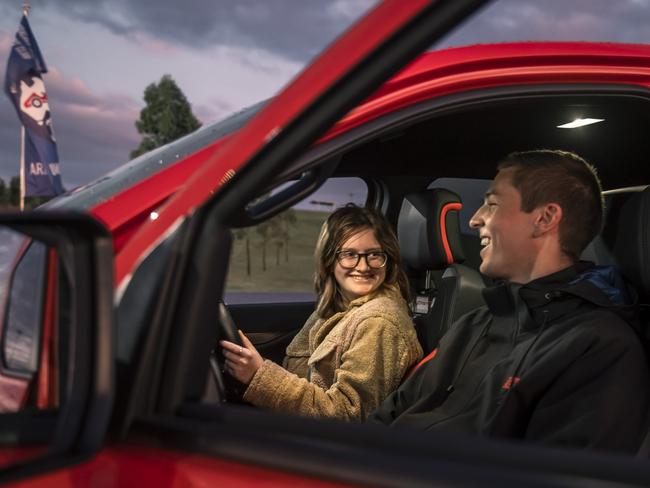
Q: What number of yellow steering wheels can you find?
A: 0